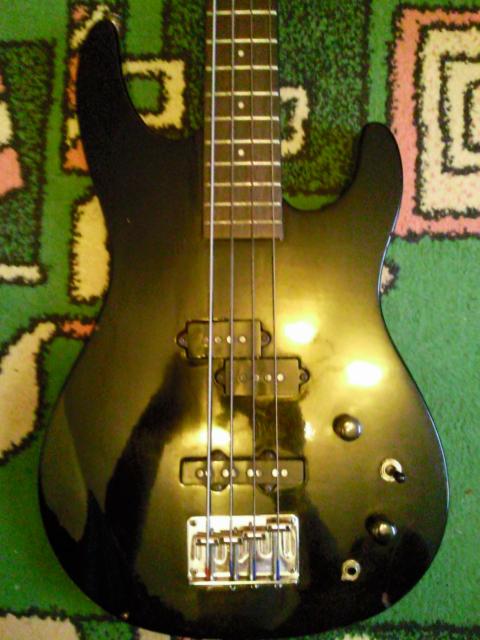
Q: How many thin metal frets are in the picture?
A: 10